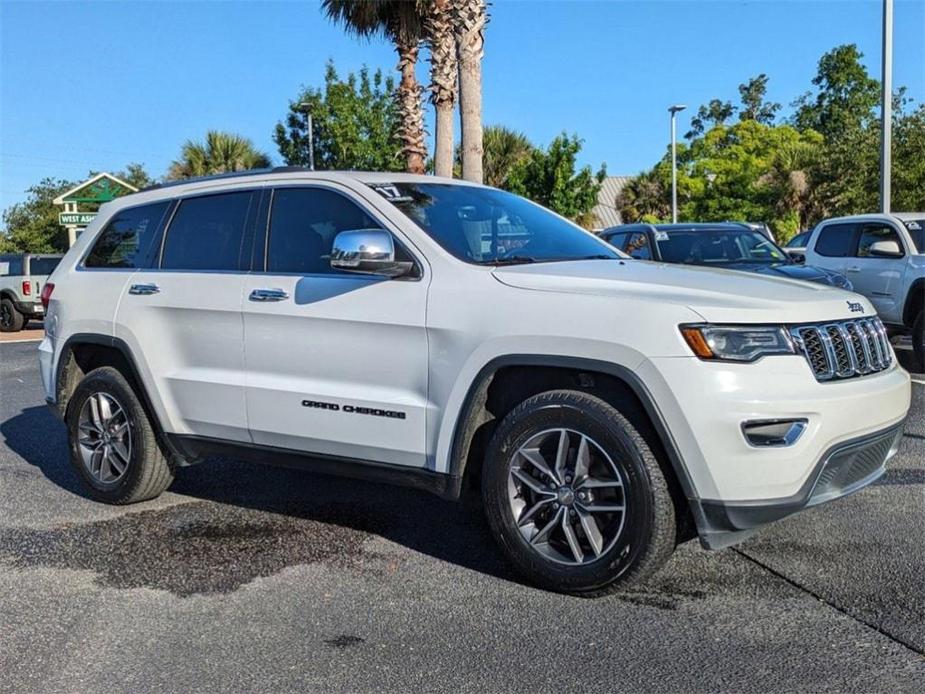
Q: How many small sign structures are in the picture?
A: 1